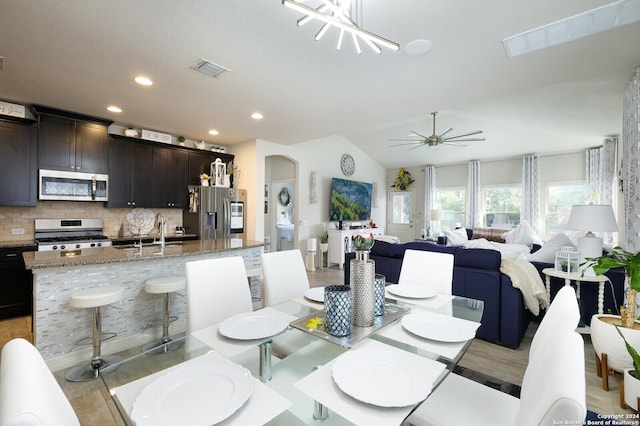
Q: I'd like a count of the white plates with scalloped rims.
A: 6